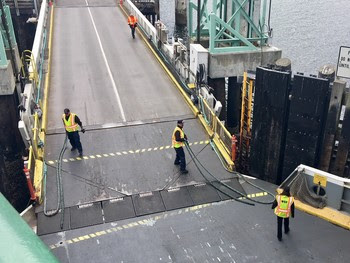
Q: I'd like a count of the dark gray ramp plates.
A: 7